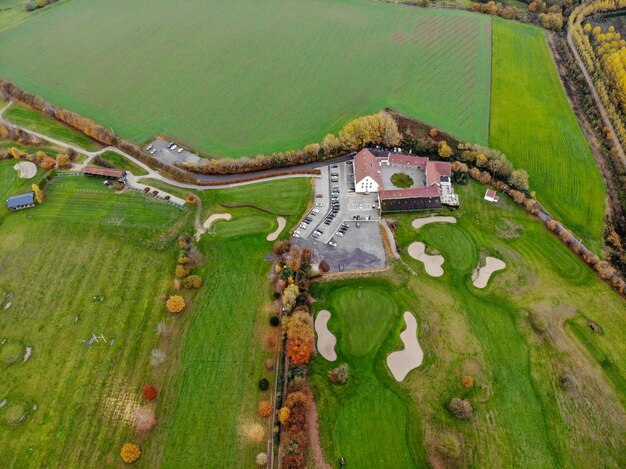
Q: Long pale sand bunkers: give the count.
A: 7